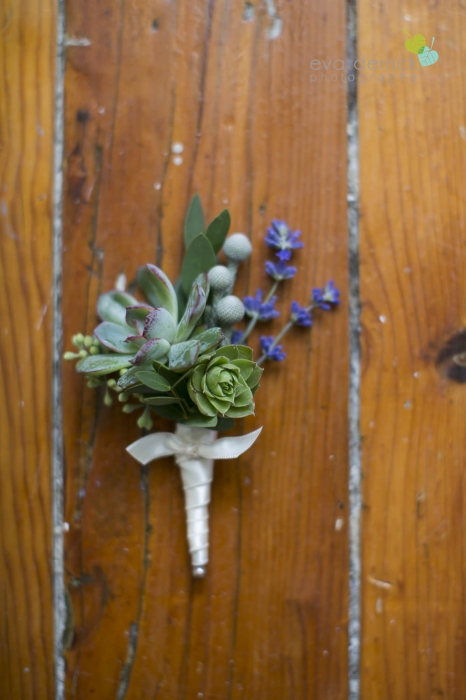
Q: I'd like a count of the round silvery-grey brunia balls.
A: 3